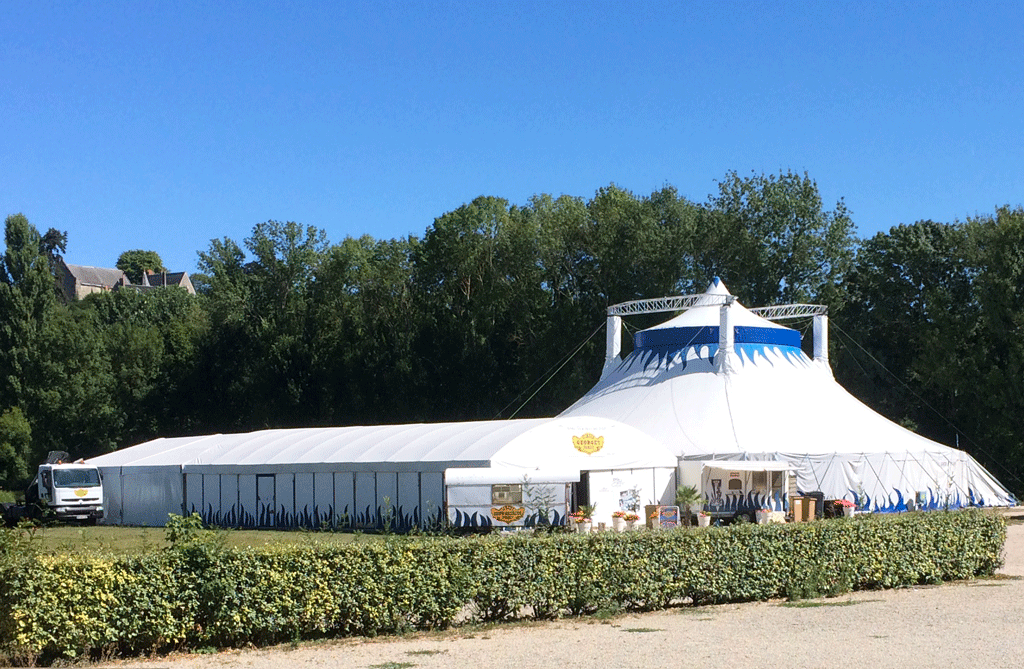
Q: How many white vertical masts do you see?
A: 3